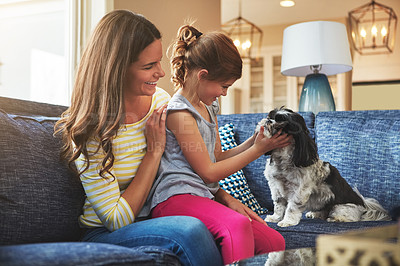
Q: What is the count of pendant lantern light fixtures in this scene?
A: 2